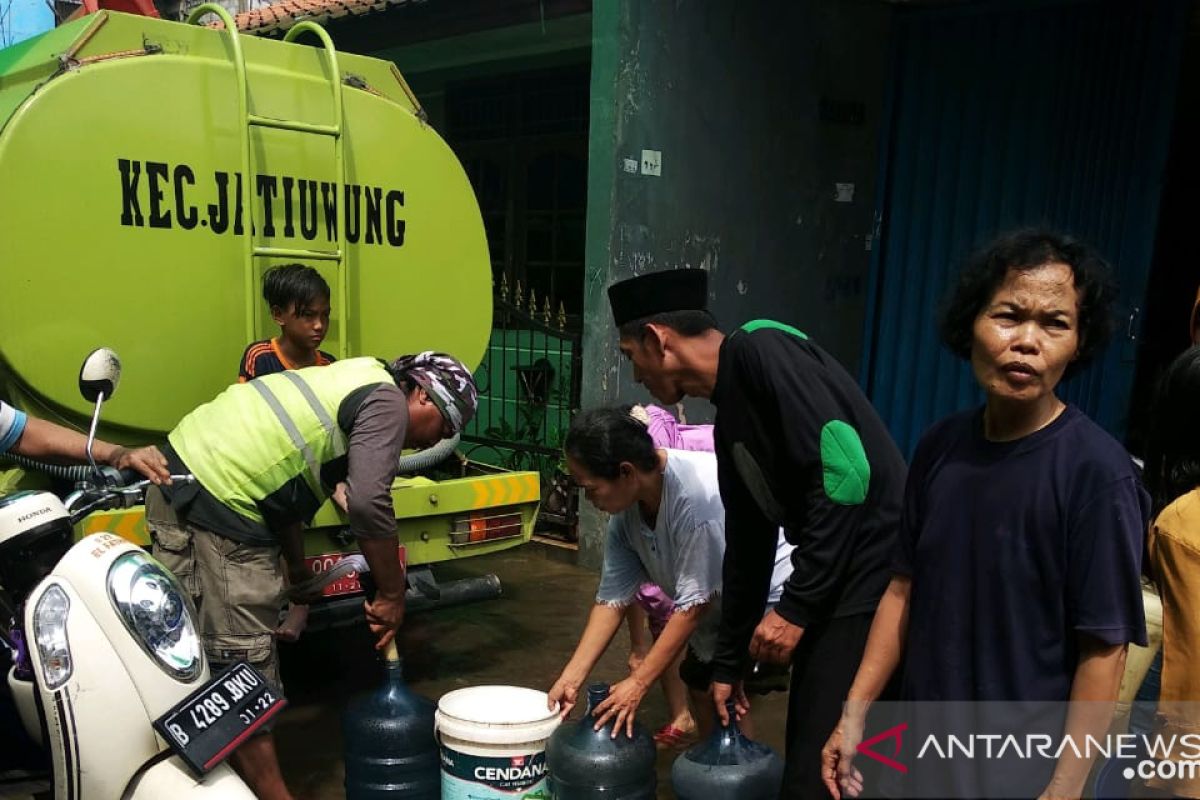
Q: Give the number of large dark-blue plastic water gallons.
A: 3